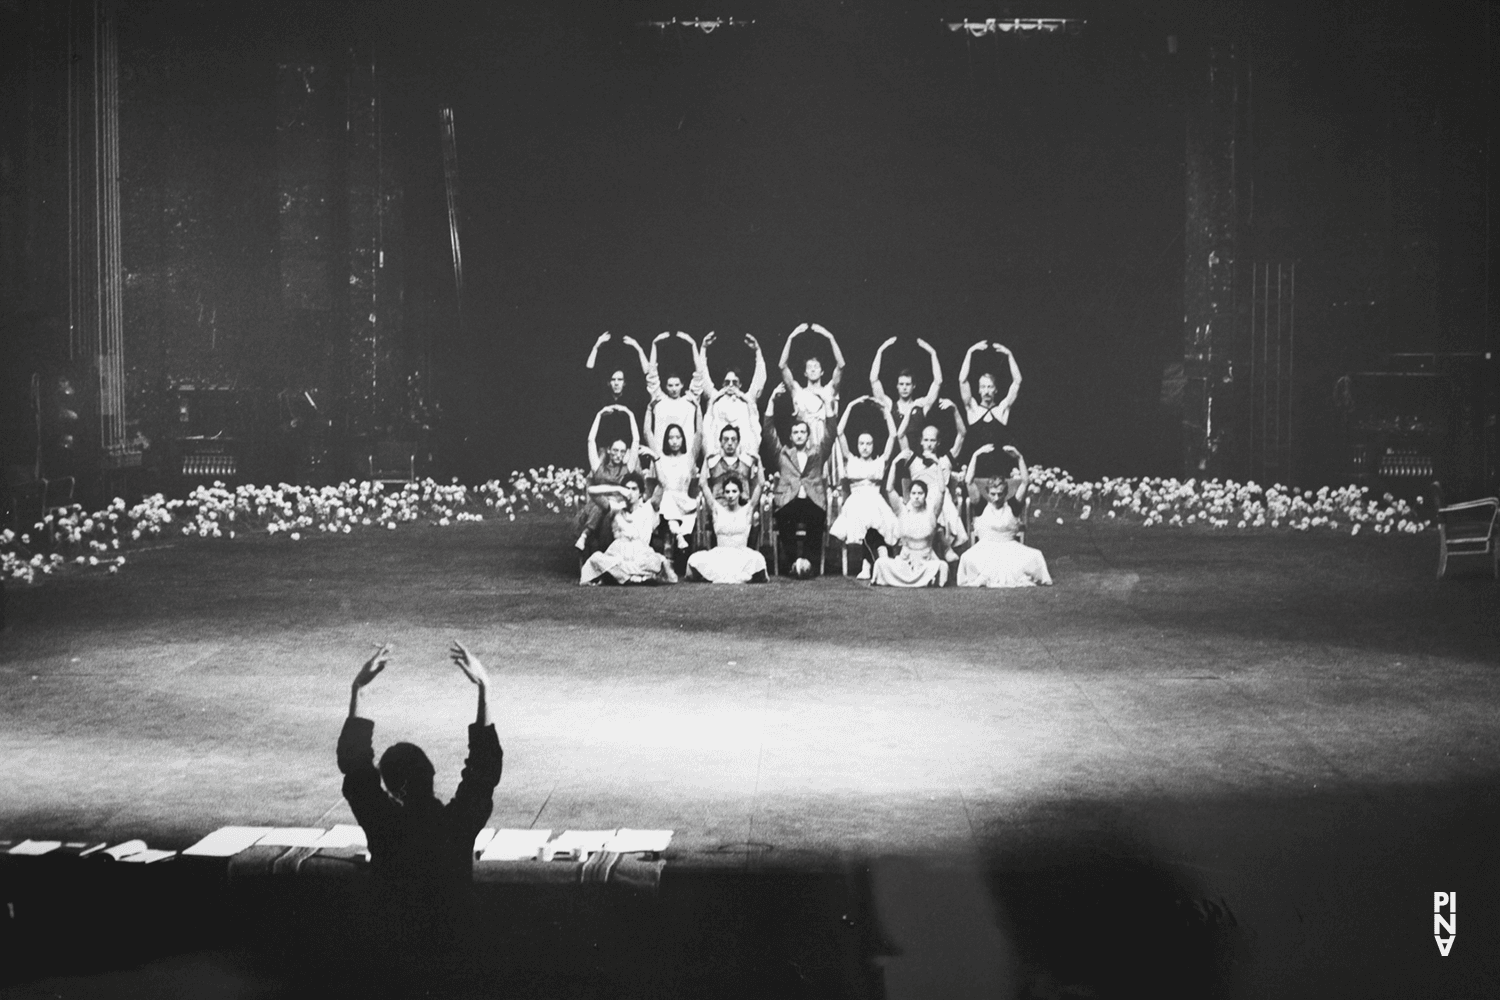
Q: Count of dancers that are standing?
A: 6